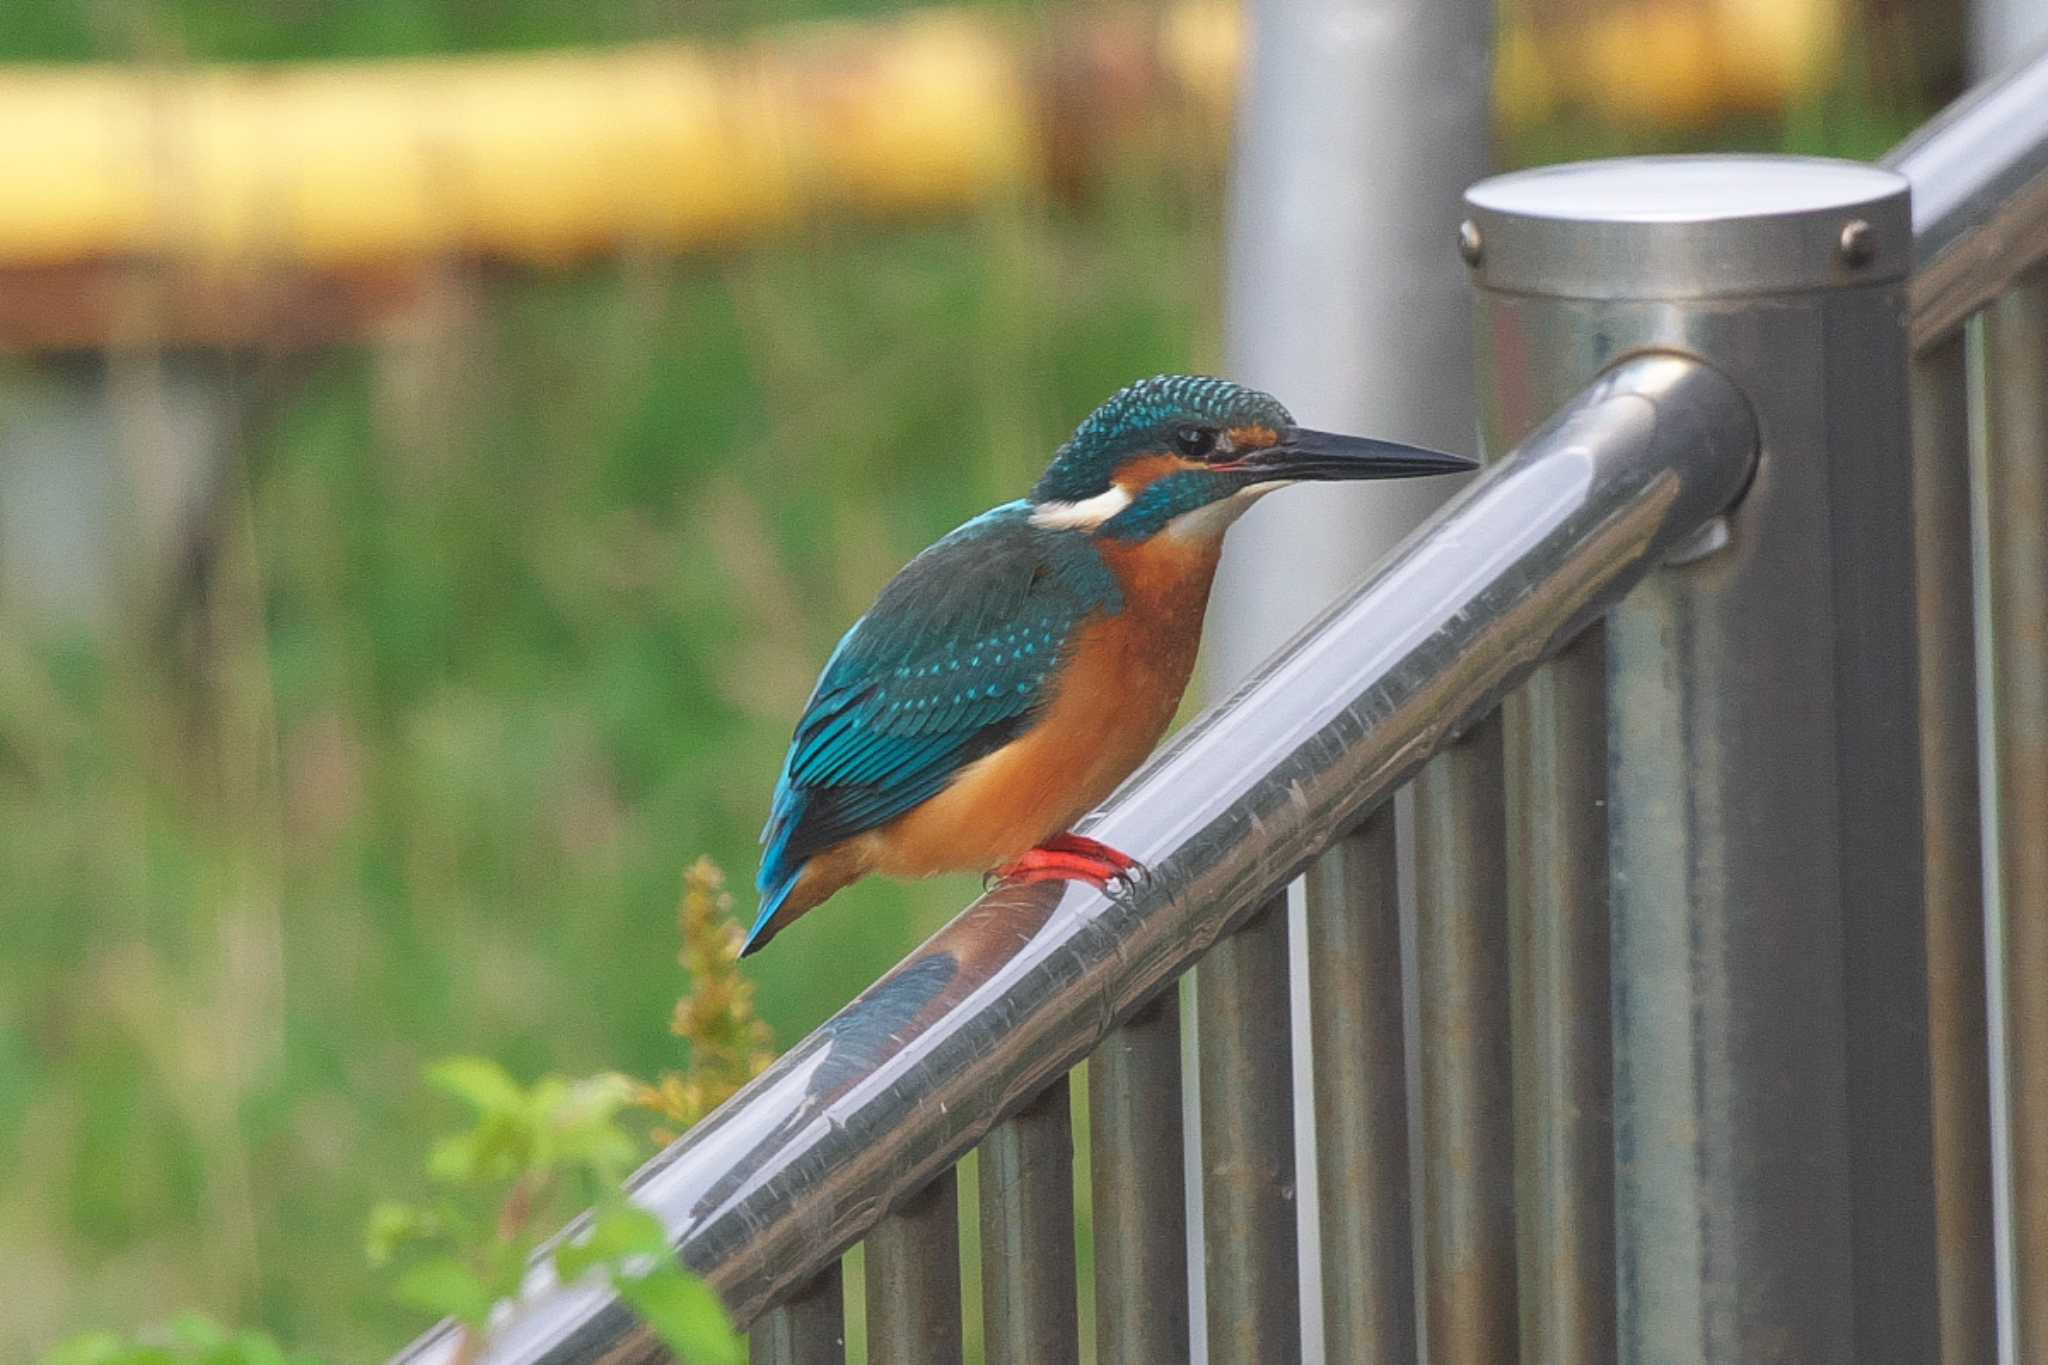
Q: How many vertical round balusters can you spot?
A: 10